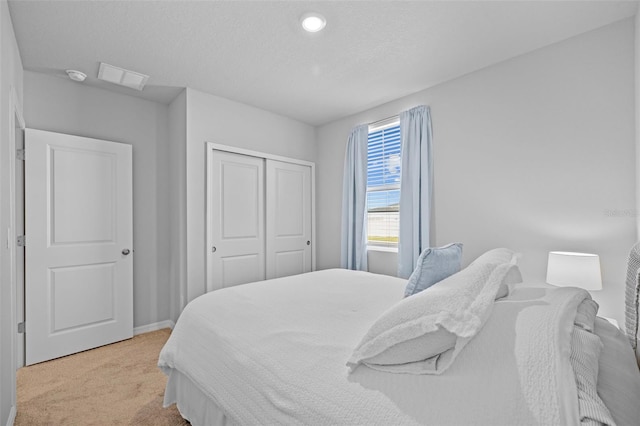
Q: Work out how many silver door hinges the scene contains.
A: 3